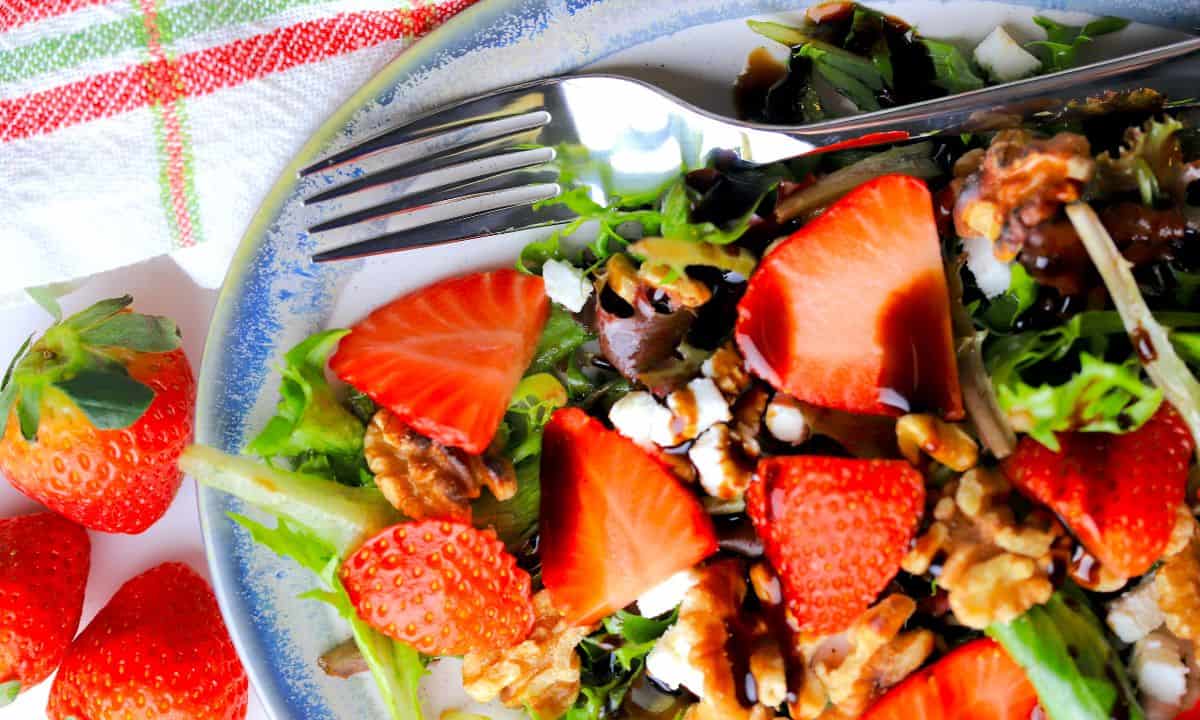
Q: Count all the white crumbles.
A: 11